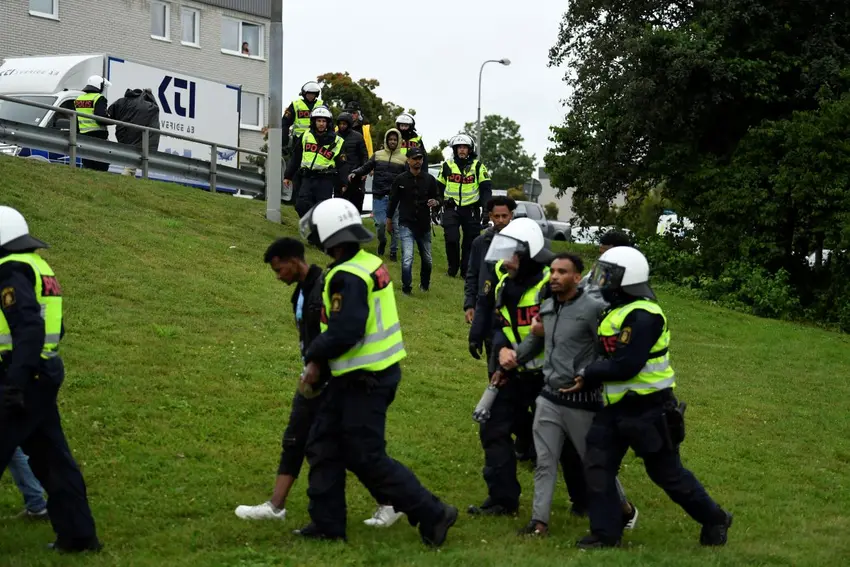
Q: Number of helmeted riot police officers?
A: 9